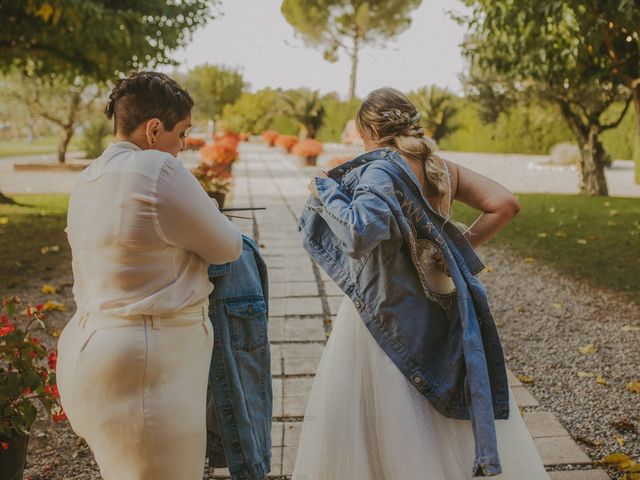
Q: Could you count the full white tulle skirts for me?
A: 1